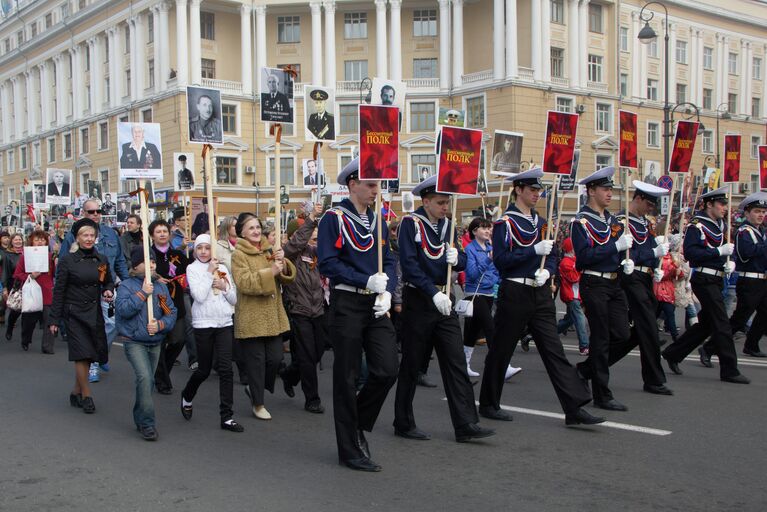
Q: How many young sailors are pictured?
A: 7